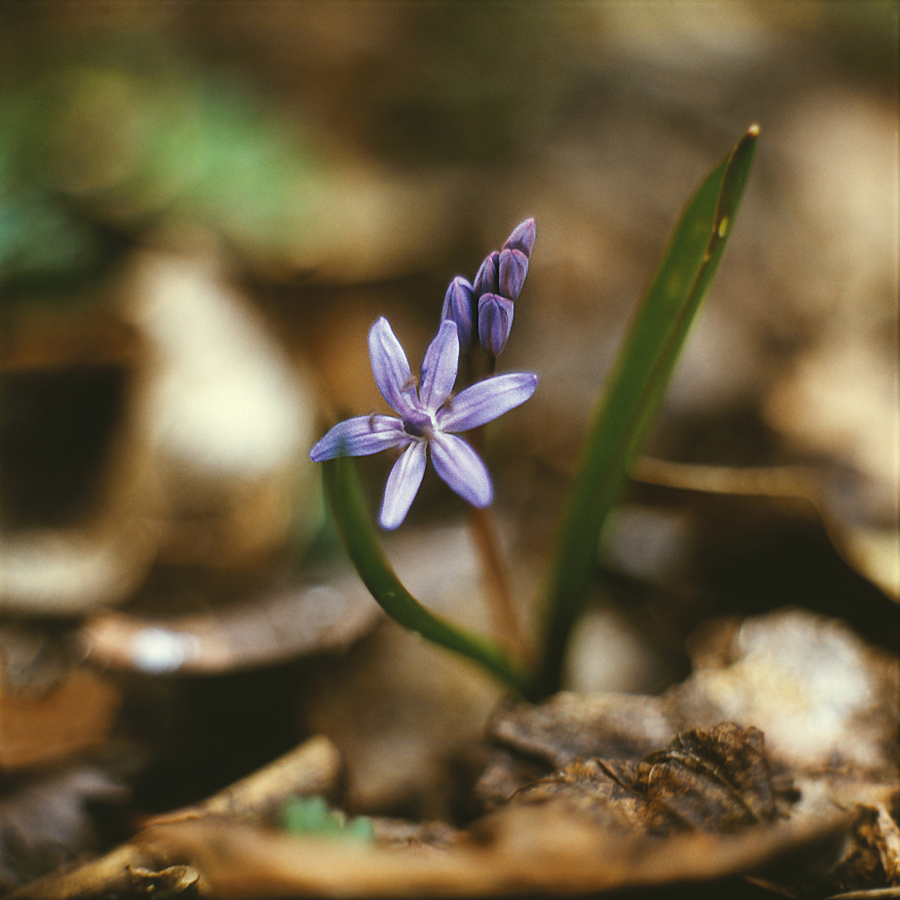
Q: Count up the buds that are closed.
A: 5